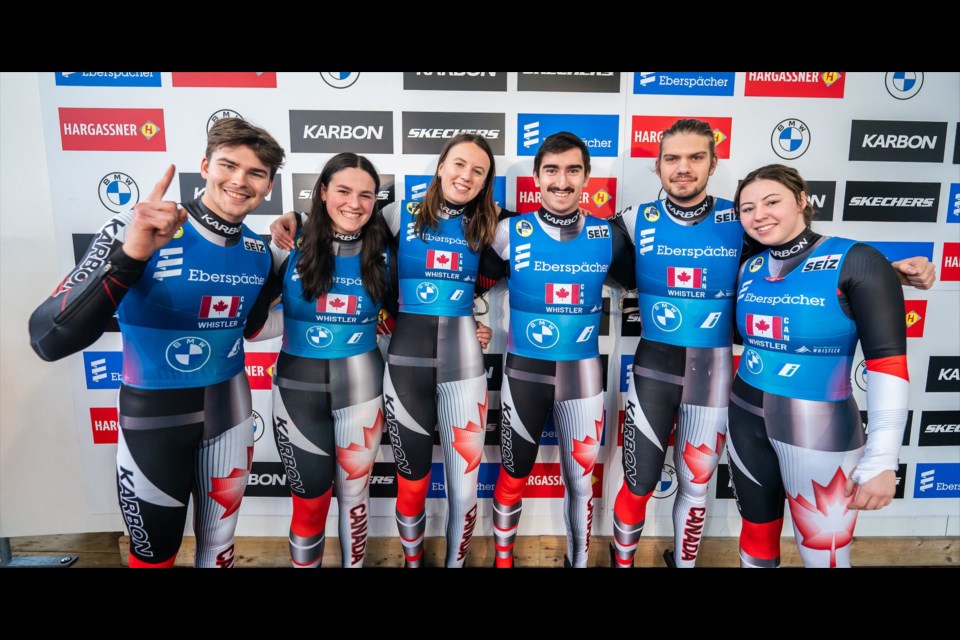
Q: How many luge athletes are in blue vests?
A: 6